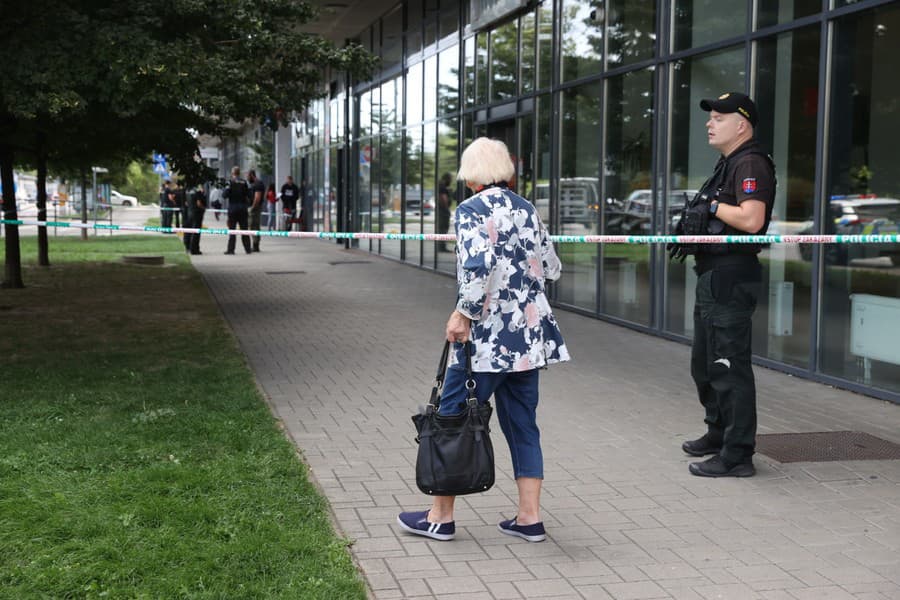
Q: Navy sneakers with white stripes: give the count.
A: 2